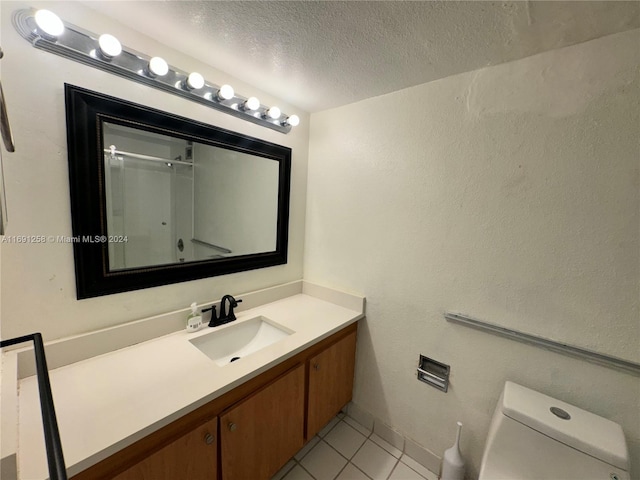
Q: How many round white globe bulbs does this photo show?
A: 8